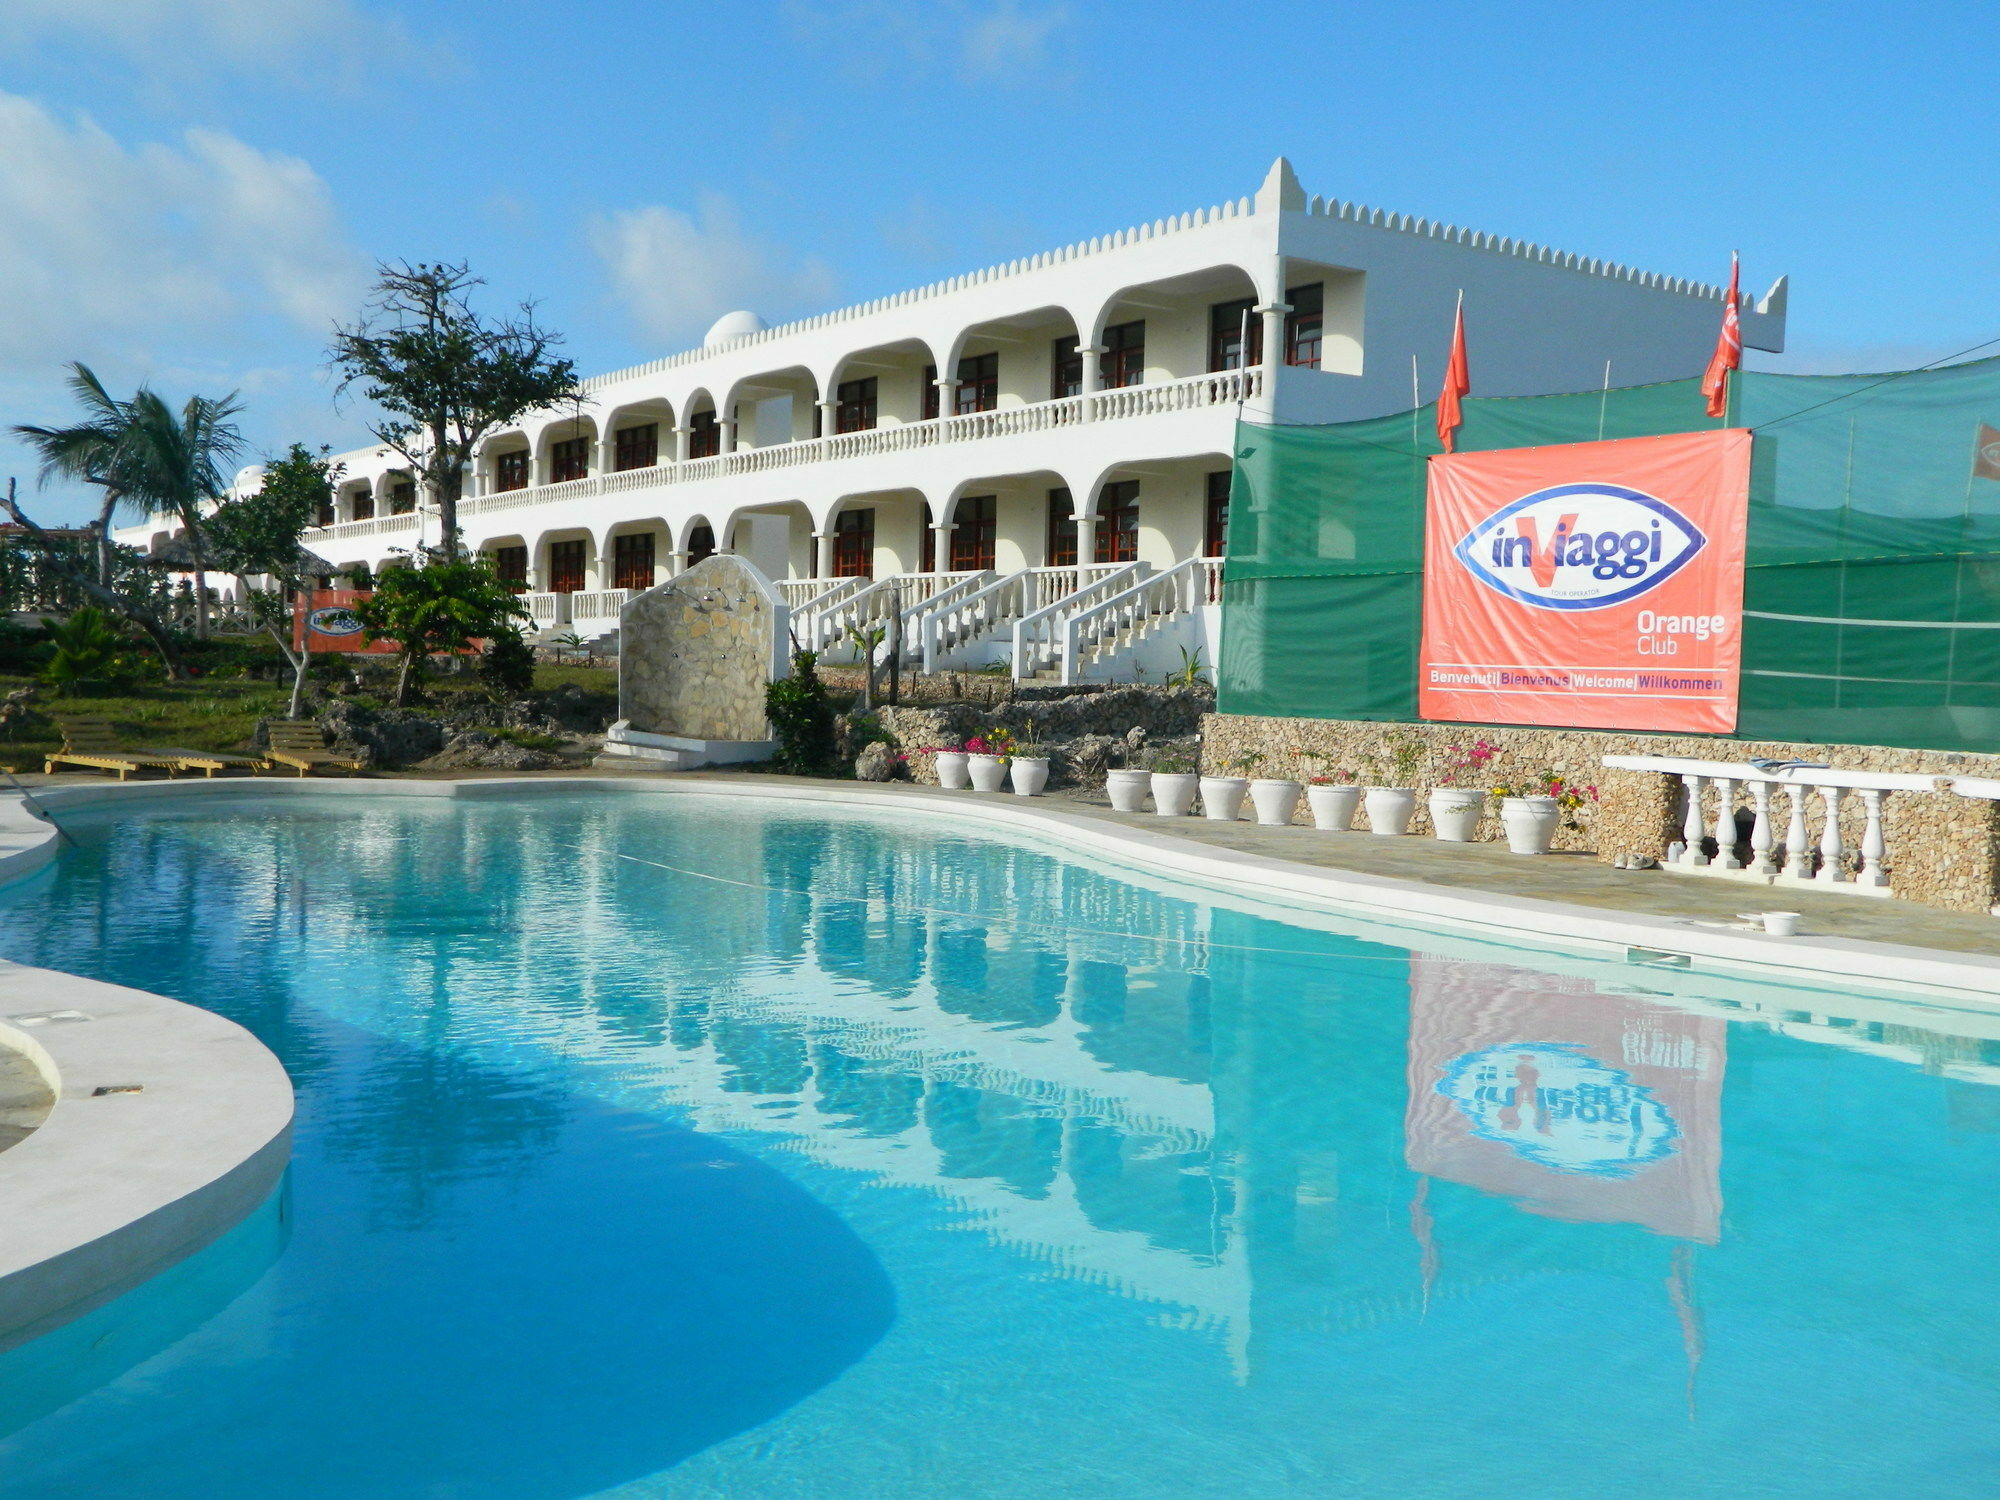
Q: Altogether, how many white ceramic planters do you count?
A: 11